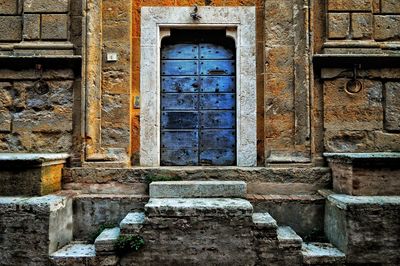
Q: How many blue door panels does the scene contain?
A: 14